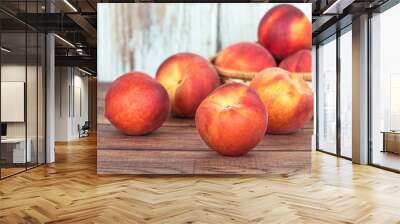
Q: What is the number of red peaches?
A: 7